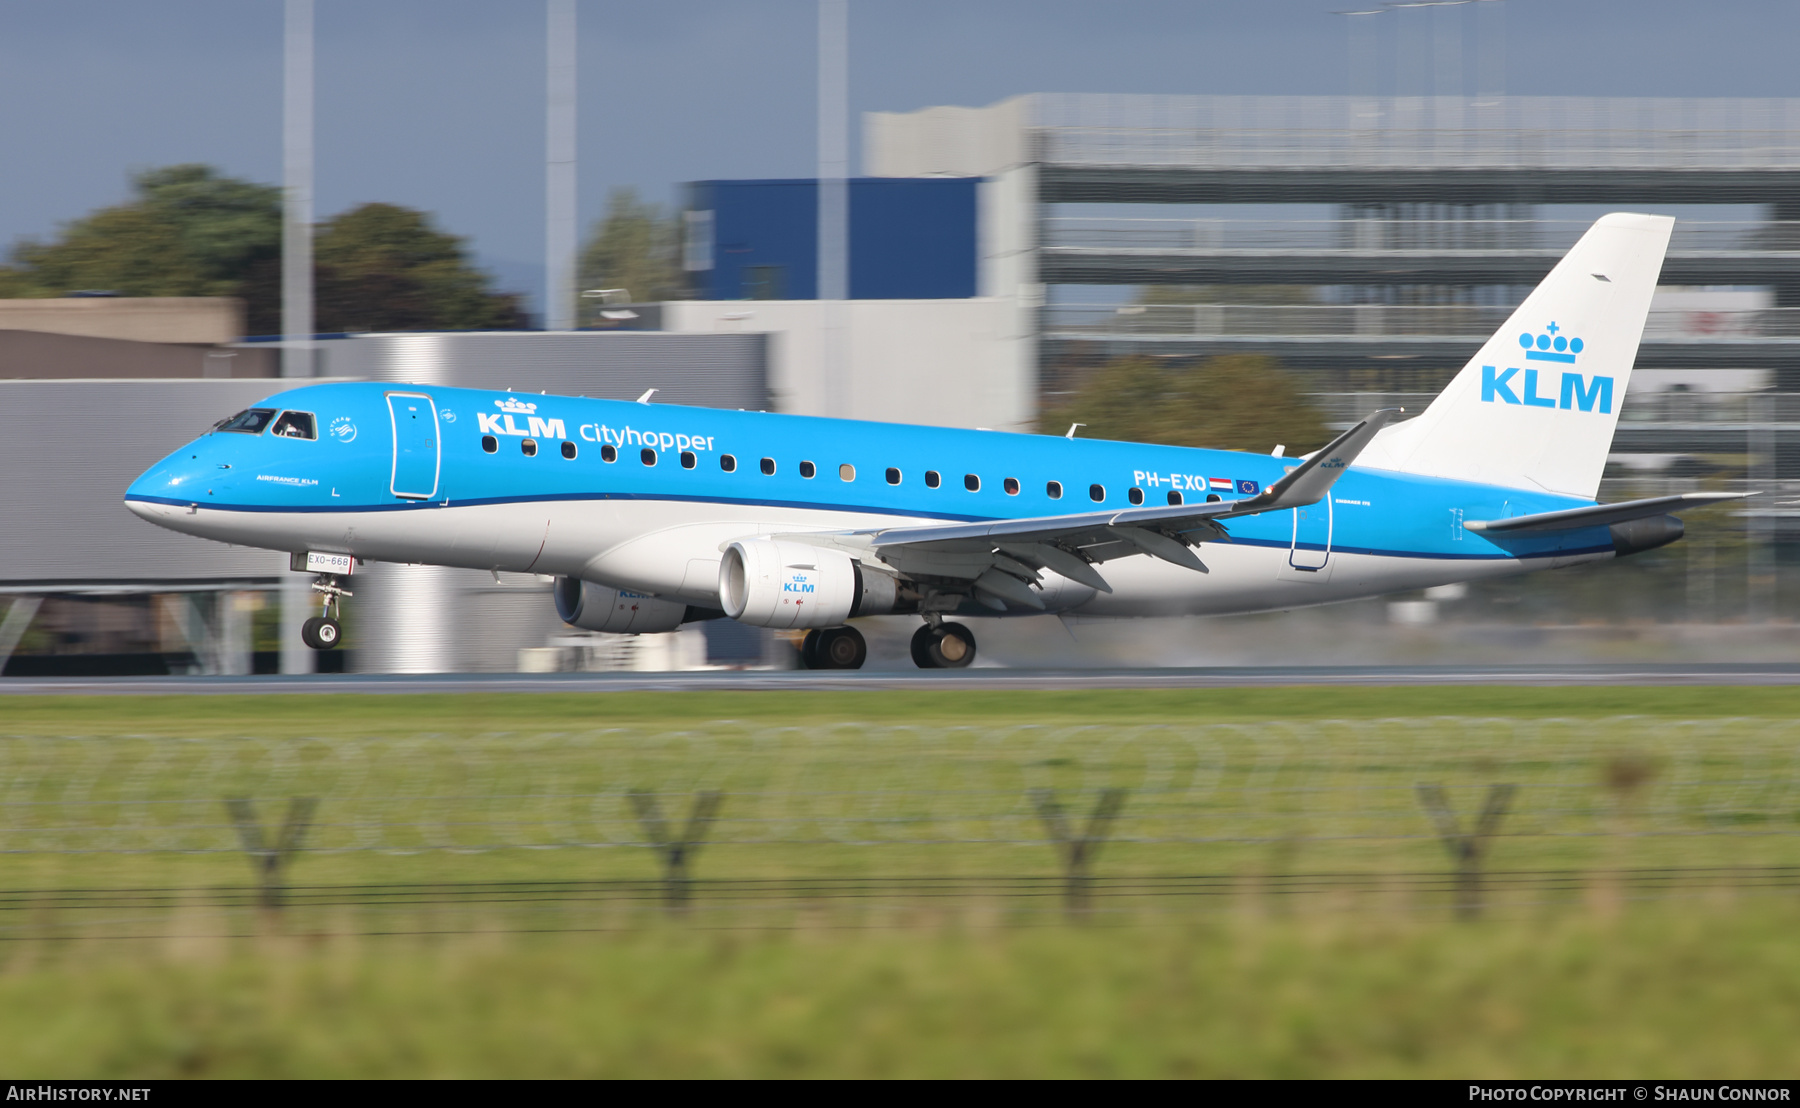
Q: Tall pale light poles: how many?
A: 3